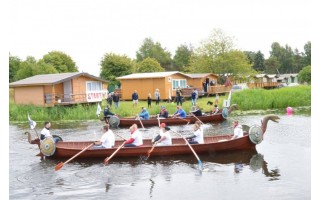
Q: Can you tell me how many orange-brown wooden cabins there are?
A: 3